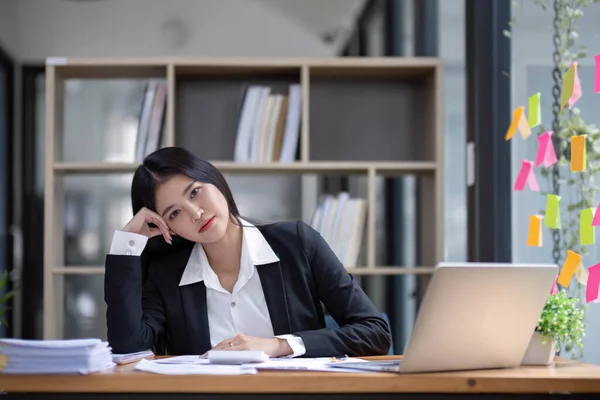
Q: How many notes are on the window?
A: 14